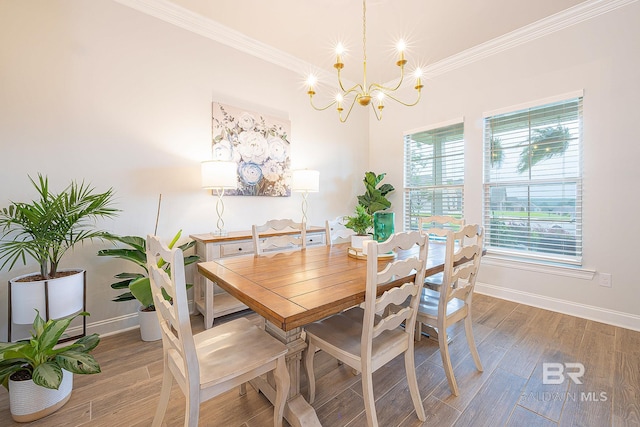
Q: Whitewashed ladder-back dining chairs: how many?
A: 6